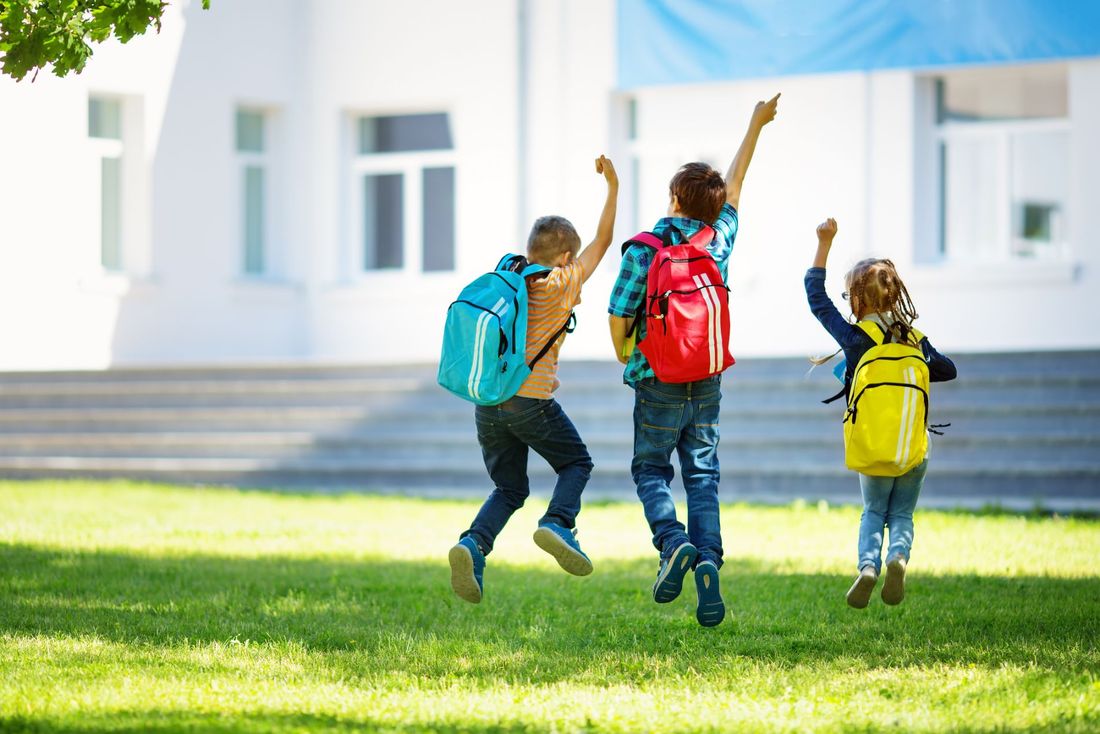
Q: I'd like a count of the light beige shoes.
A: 2